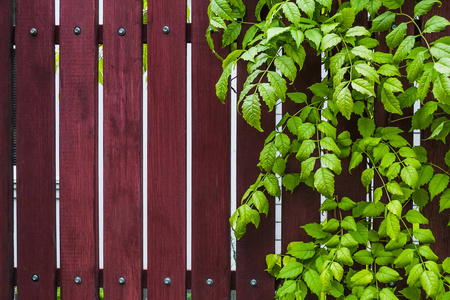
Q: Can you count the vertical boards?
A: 11